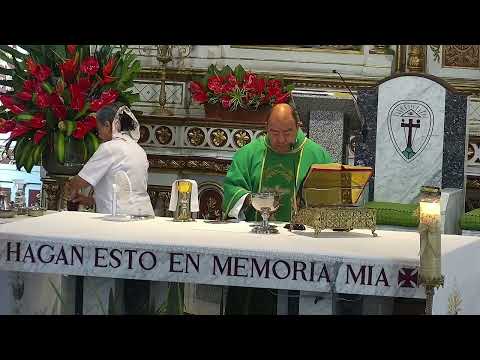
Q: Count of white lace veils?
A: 1